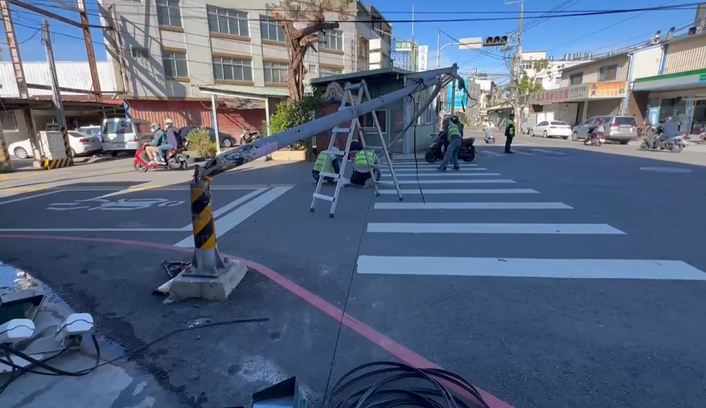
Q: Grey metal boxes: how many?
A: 1